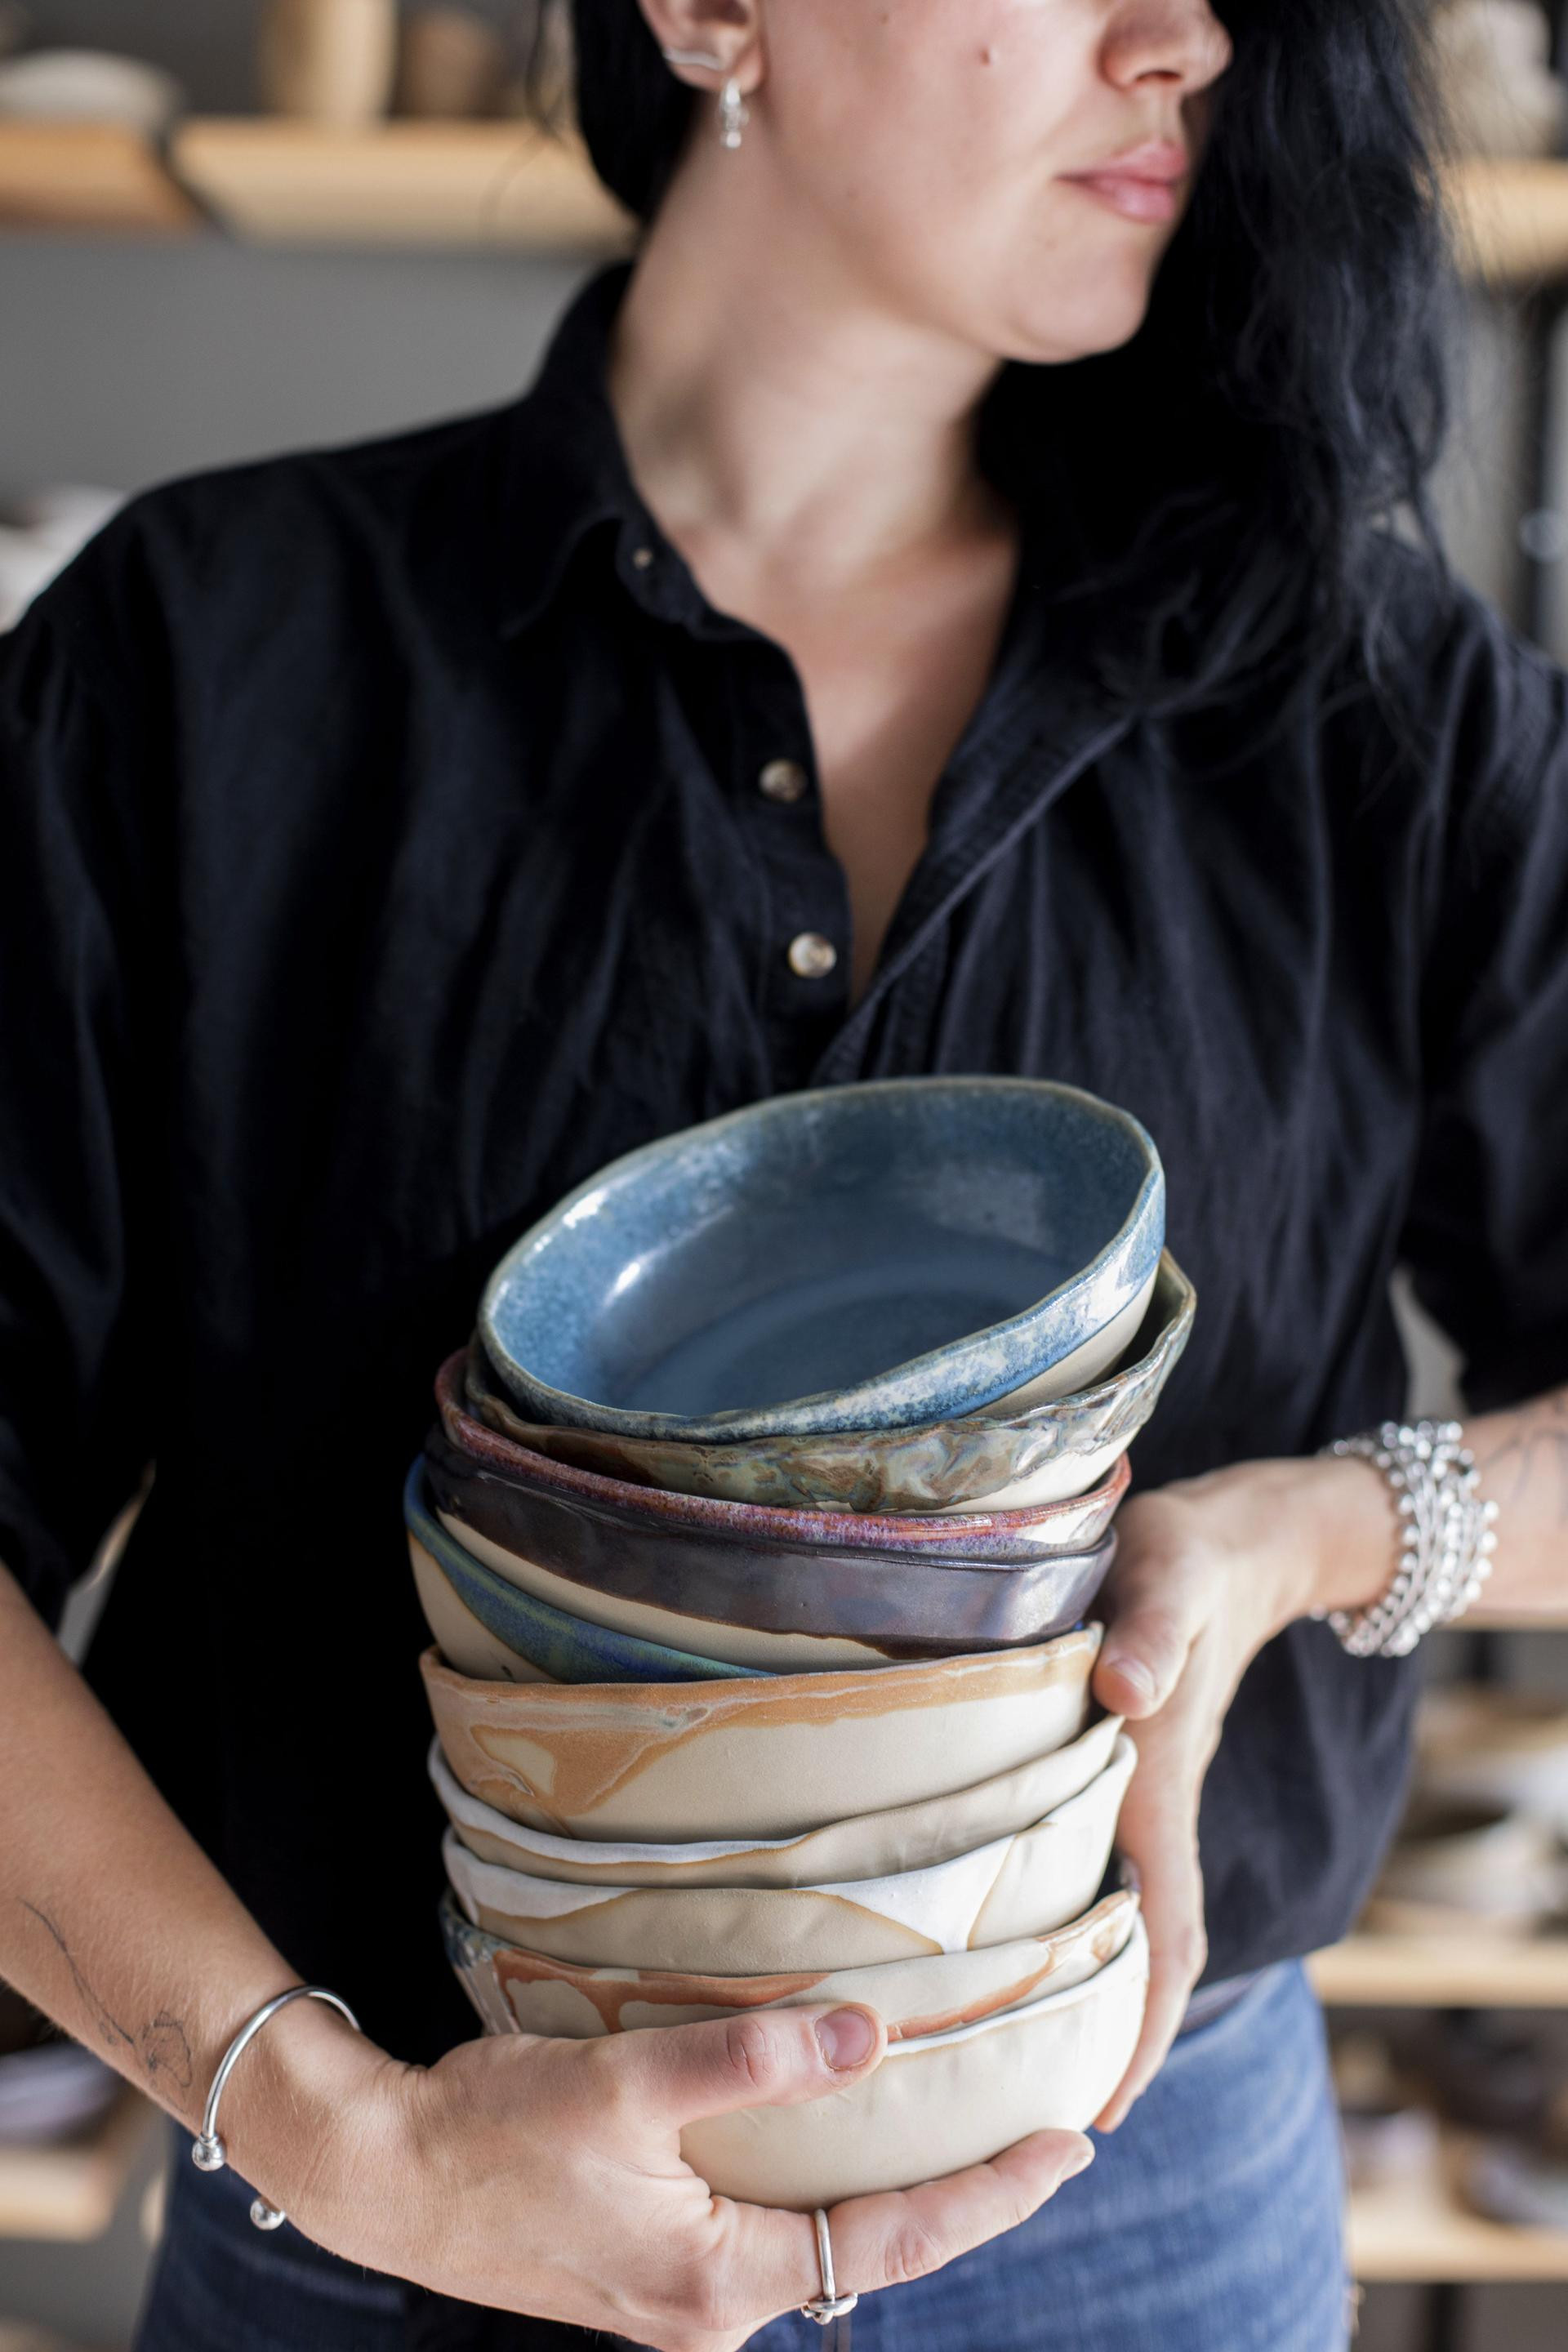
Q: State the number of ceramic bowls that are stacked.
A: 10